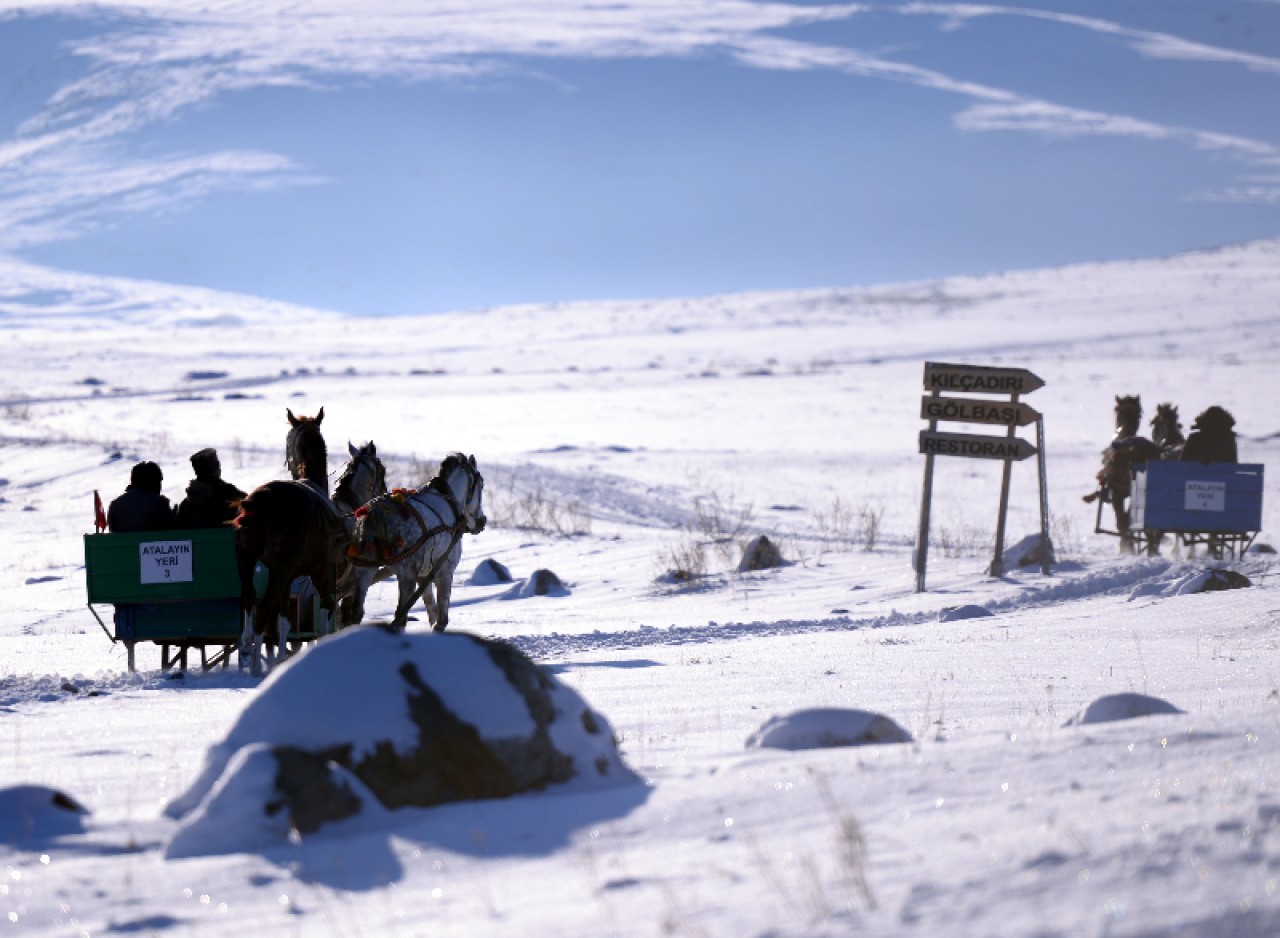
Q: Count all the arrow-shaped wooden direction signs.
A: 3